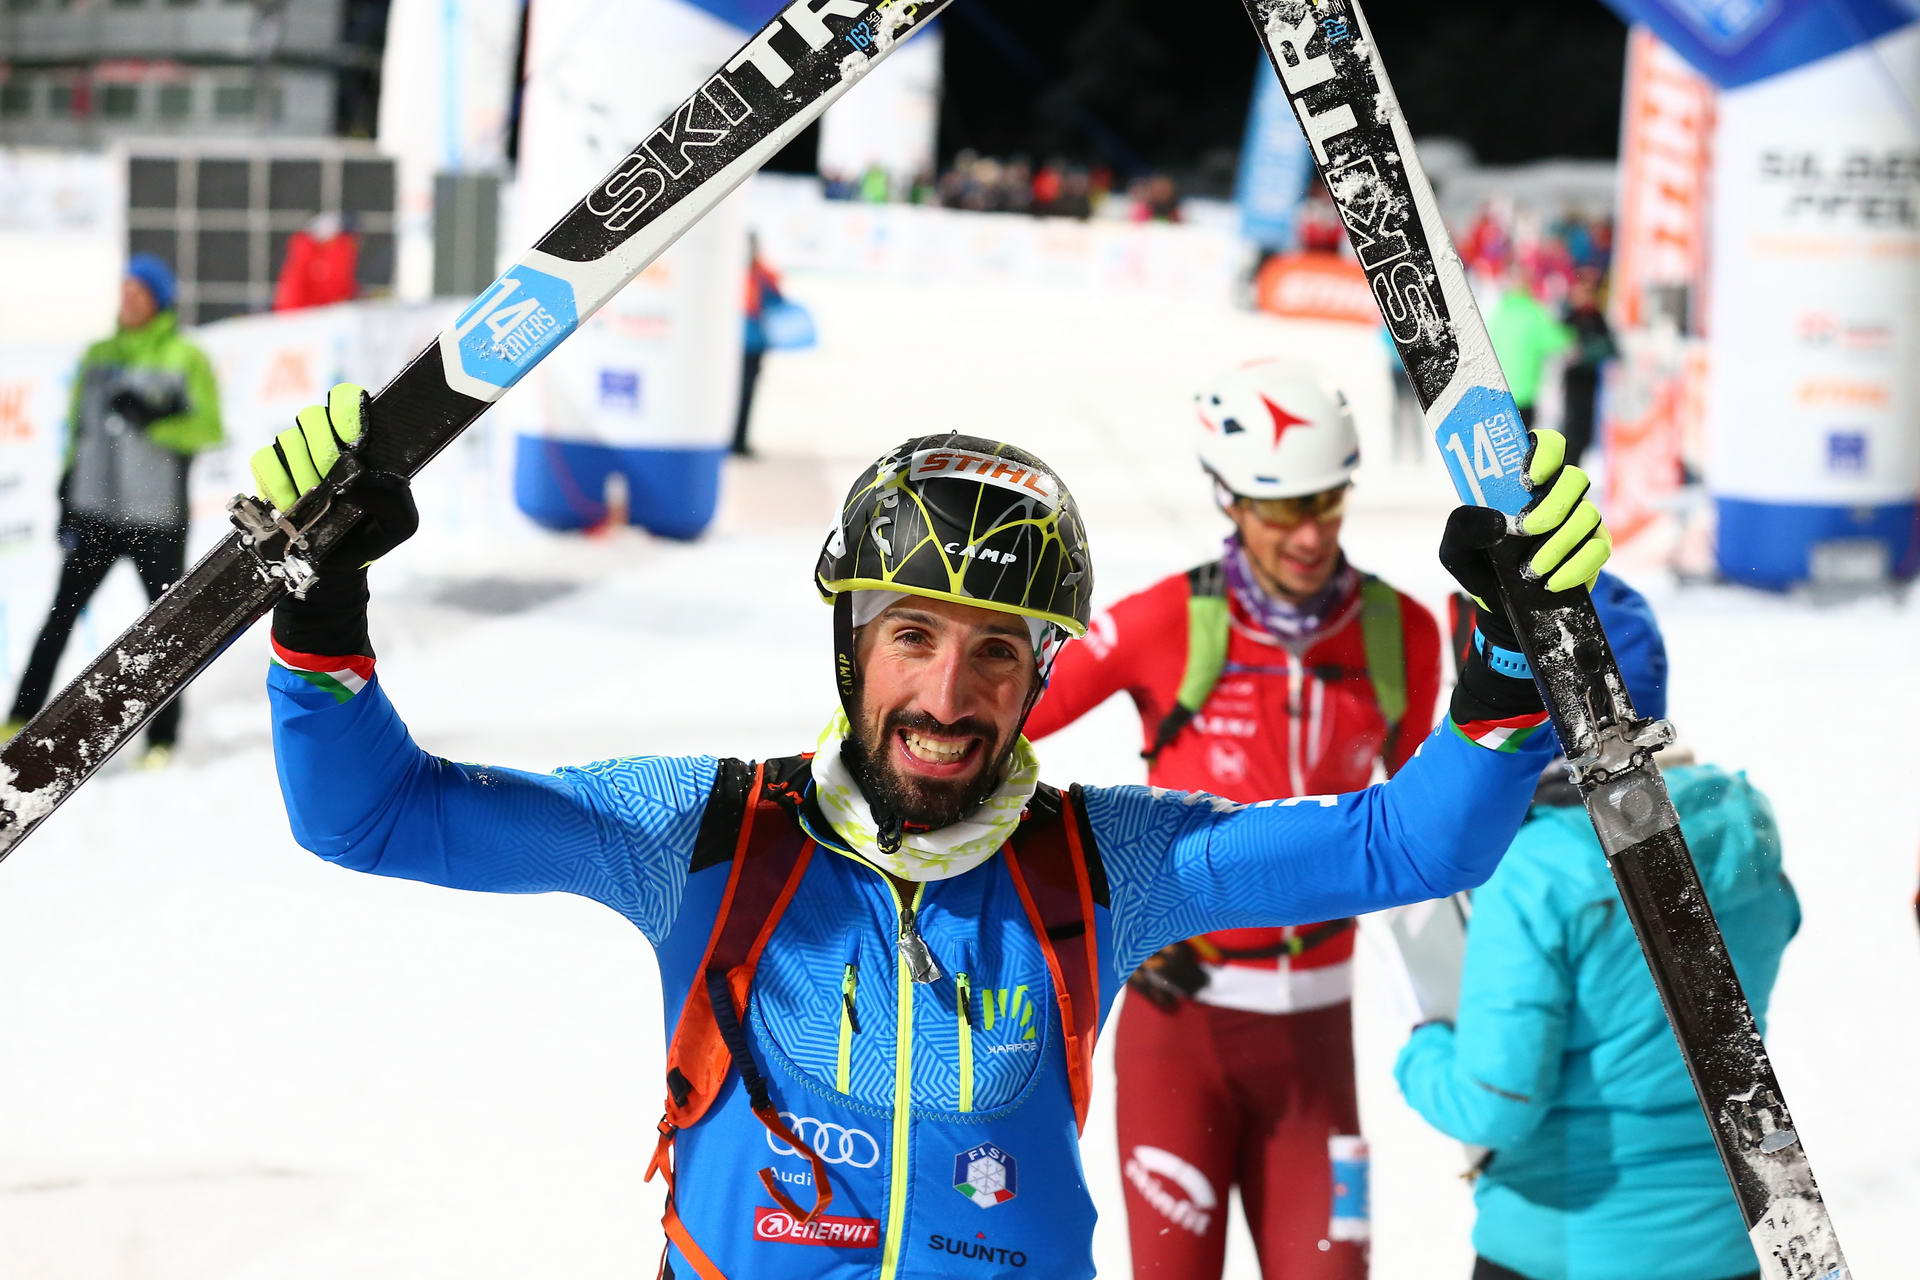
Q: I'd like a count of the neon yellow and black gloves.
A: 2